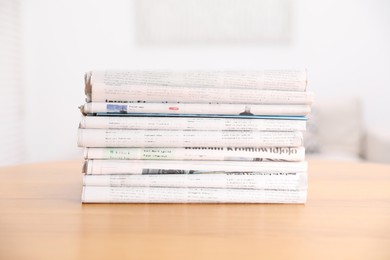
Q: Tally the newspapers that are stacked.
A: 9